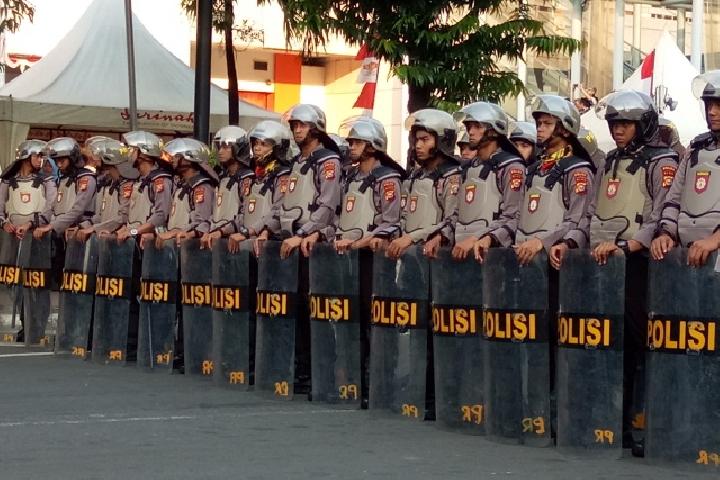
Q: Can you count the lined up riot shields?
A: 14